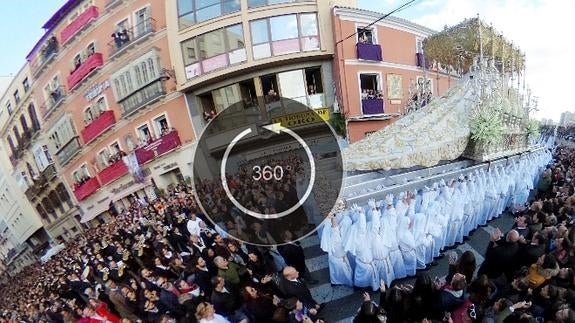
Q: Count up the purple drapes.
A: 3